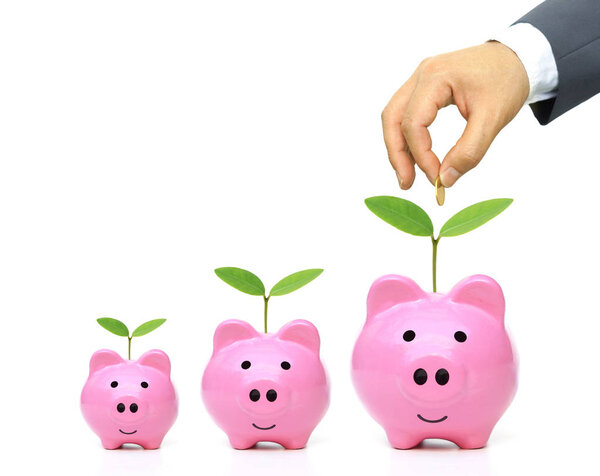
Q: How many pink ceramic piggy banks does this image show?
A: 3